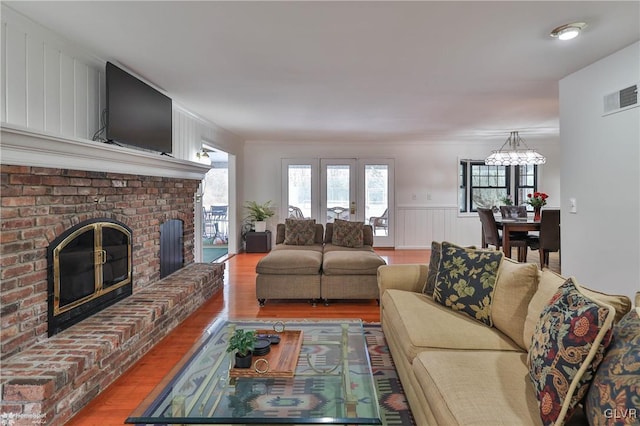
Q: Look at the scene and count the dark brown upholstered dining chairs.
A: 3